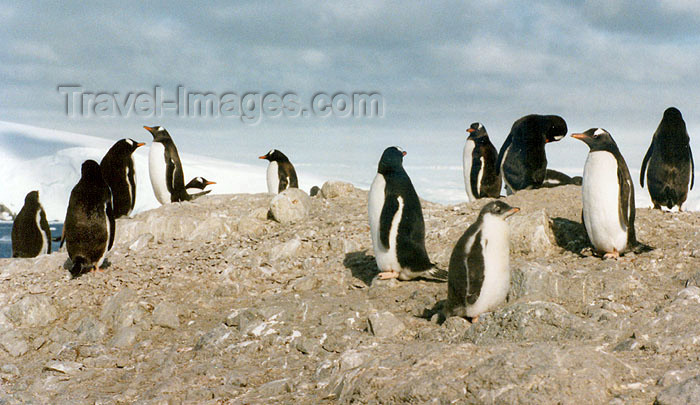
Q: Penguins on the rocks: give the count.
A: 13